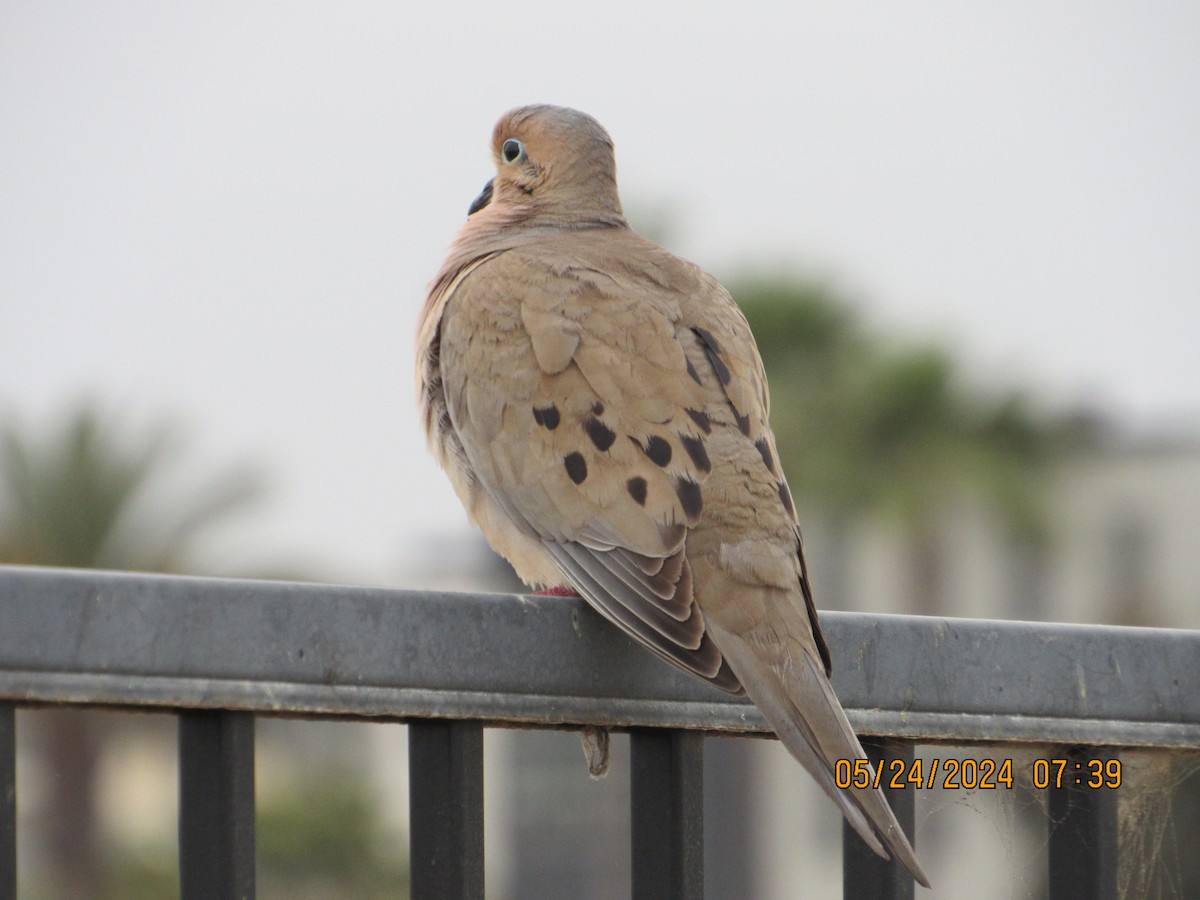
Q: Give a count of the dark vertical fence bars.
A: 6